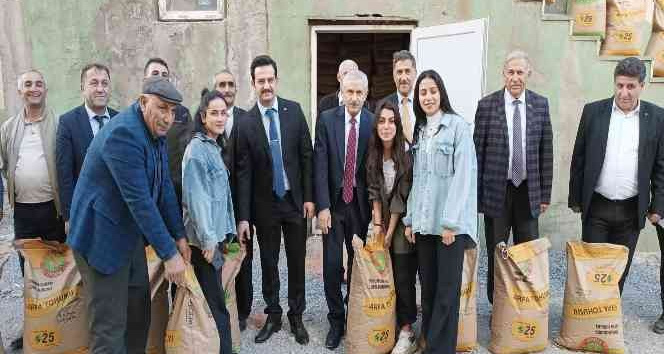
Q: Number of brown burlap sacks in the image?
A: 12